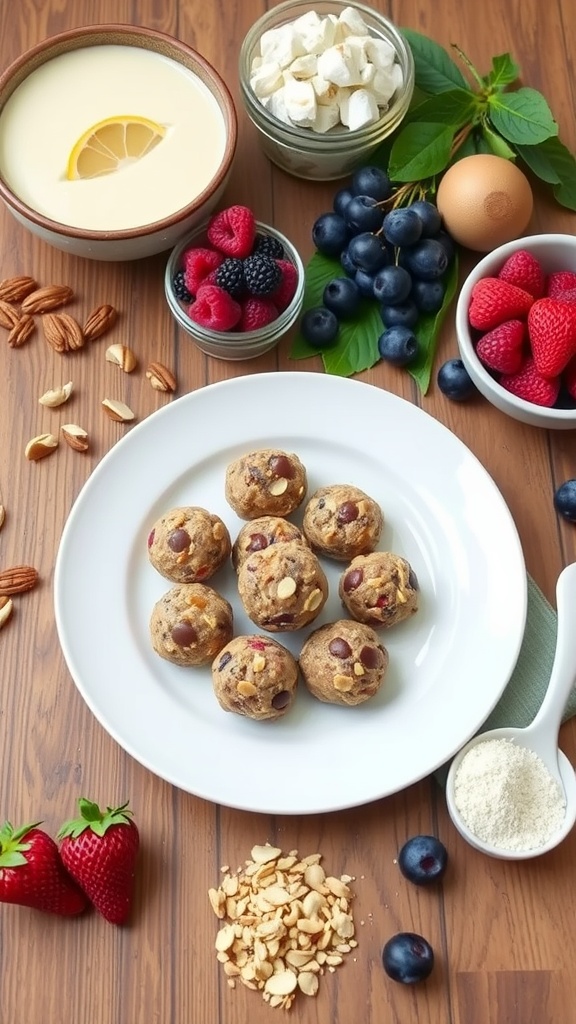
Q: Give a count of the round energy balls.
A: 9